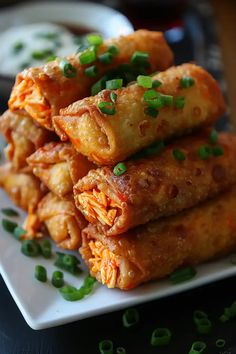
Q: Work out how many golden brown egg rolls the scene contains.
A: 8